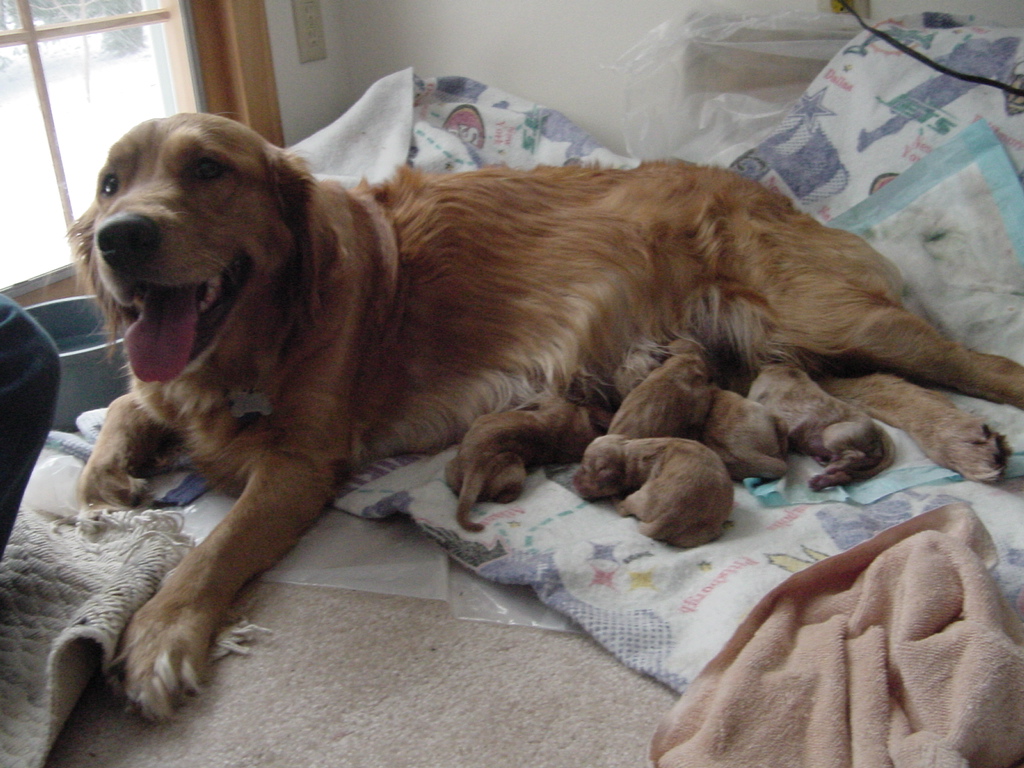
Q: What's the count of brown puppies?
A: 5